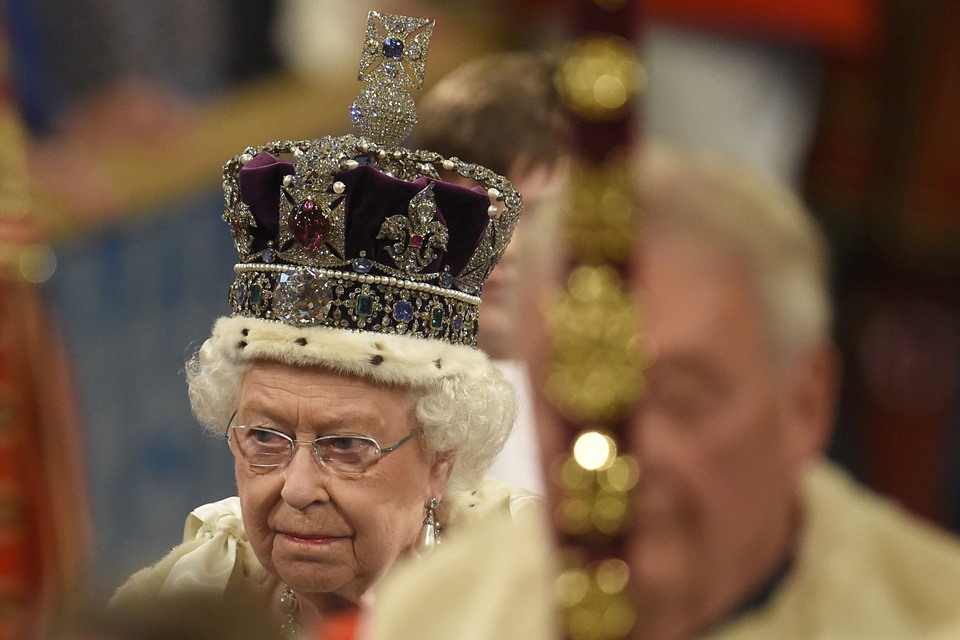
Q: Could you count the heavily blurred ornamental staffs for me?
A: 1